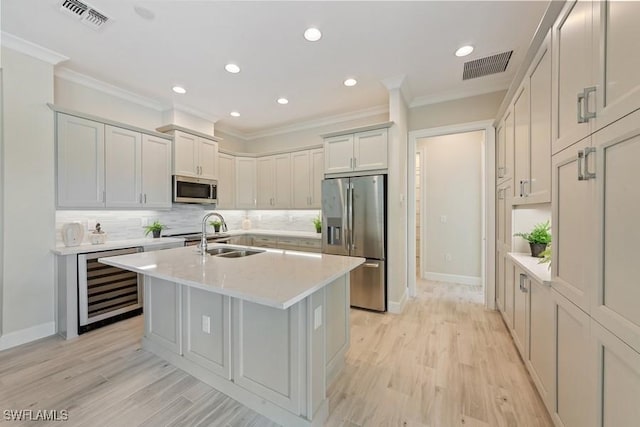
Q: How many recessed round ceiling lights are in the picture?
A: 7